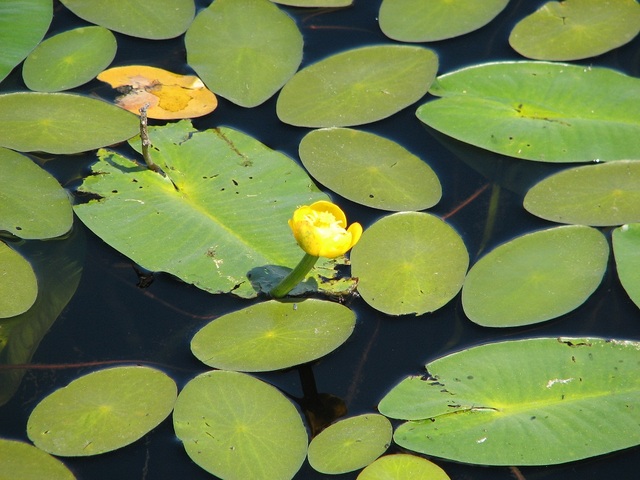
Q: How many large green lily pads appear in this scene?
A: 3